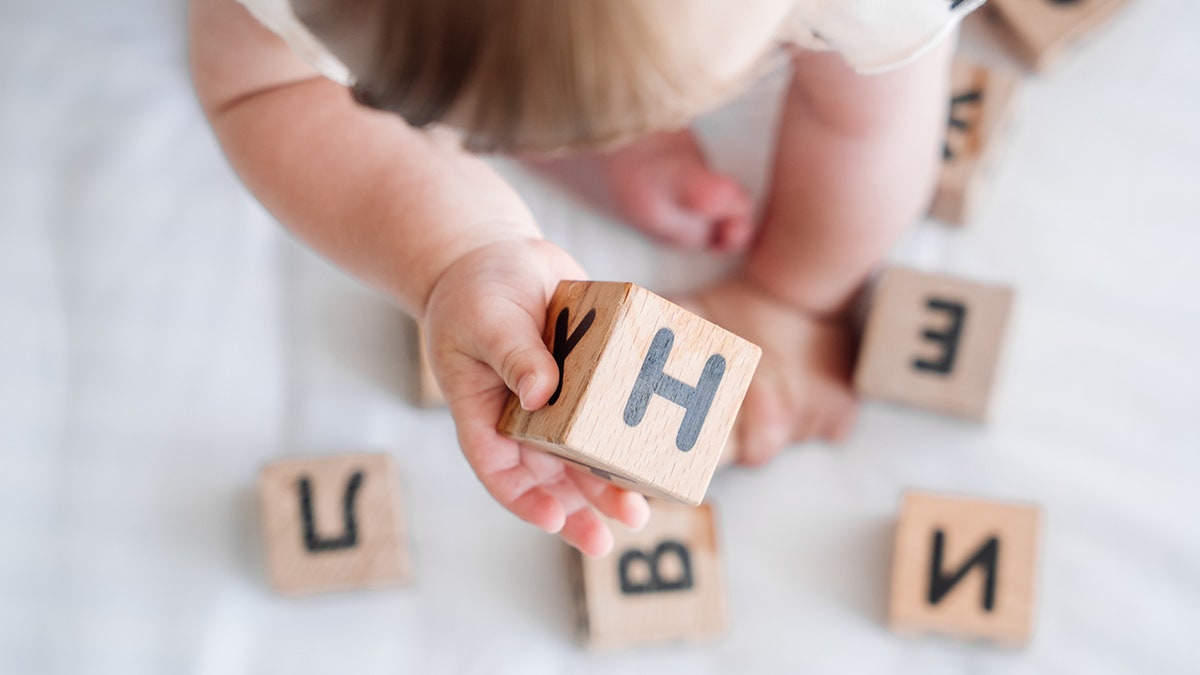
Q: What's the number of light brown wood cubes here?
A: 8